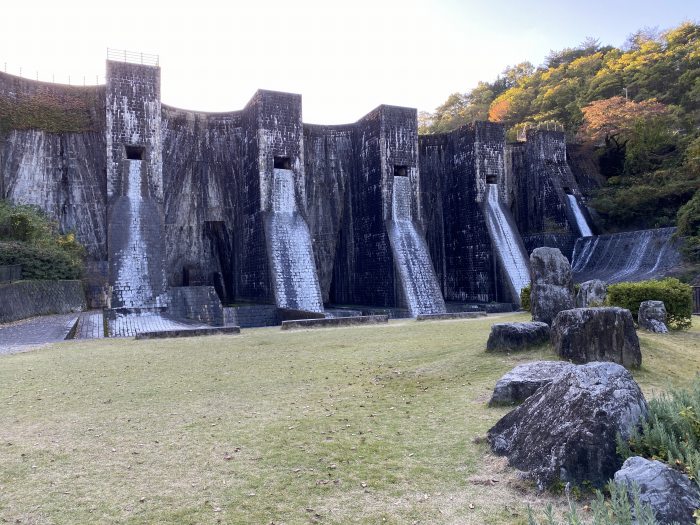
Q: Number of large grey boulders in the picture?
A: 8